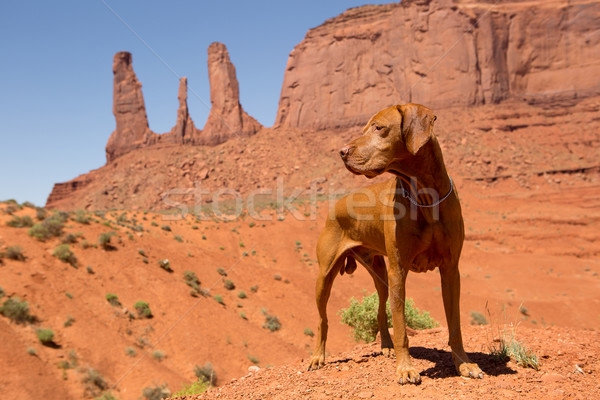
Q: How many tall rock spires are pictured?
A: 3